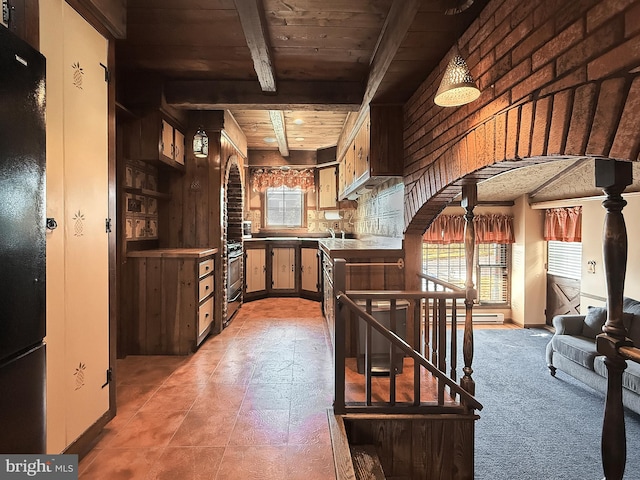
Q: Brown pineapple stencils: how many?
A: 3